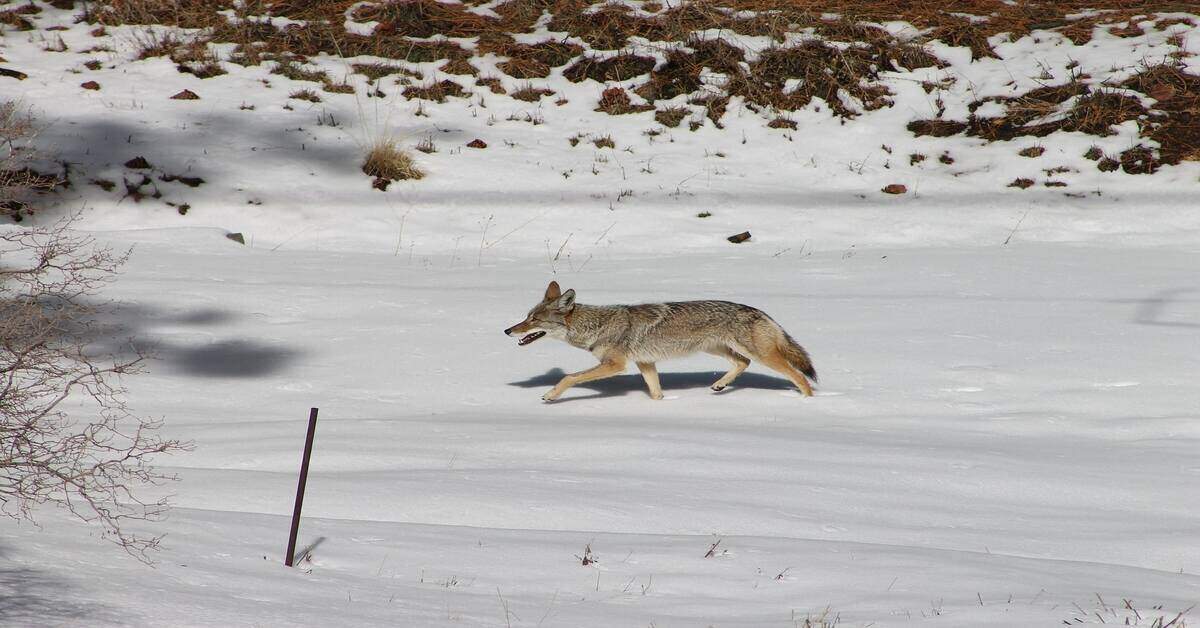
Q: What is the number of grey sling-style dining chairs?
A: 0